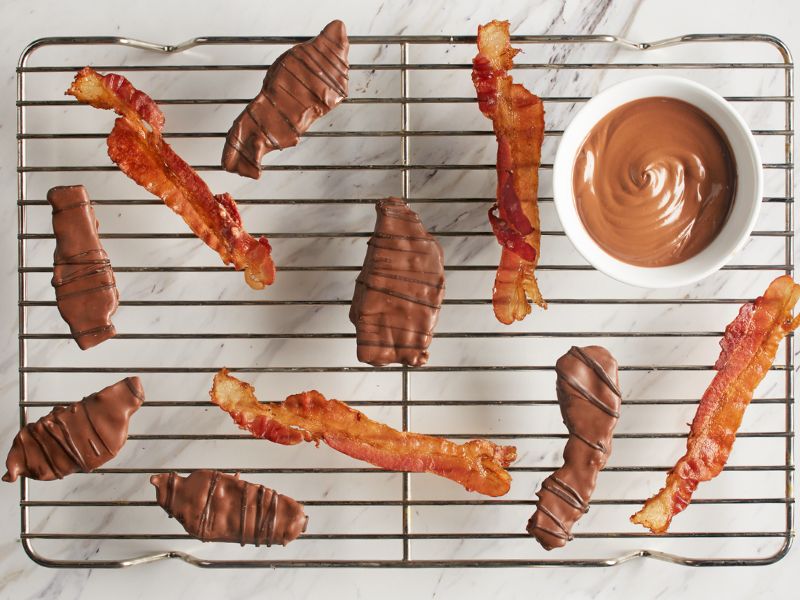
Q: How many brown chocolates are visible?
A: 6